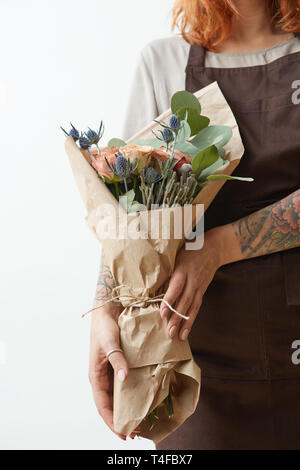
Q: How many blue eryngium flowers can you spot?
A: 7